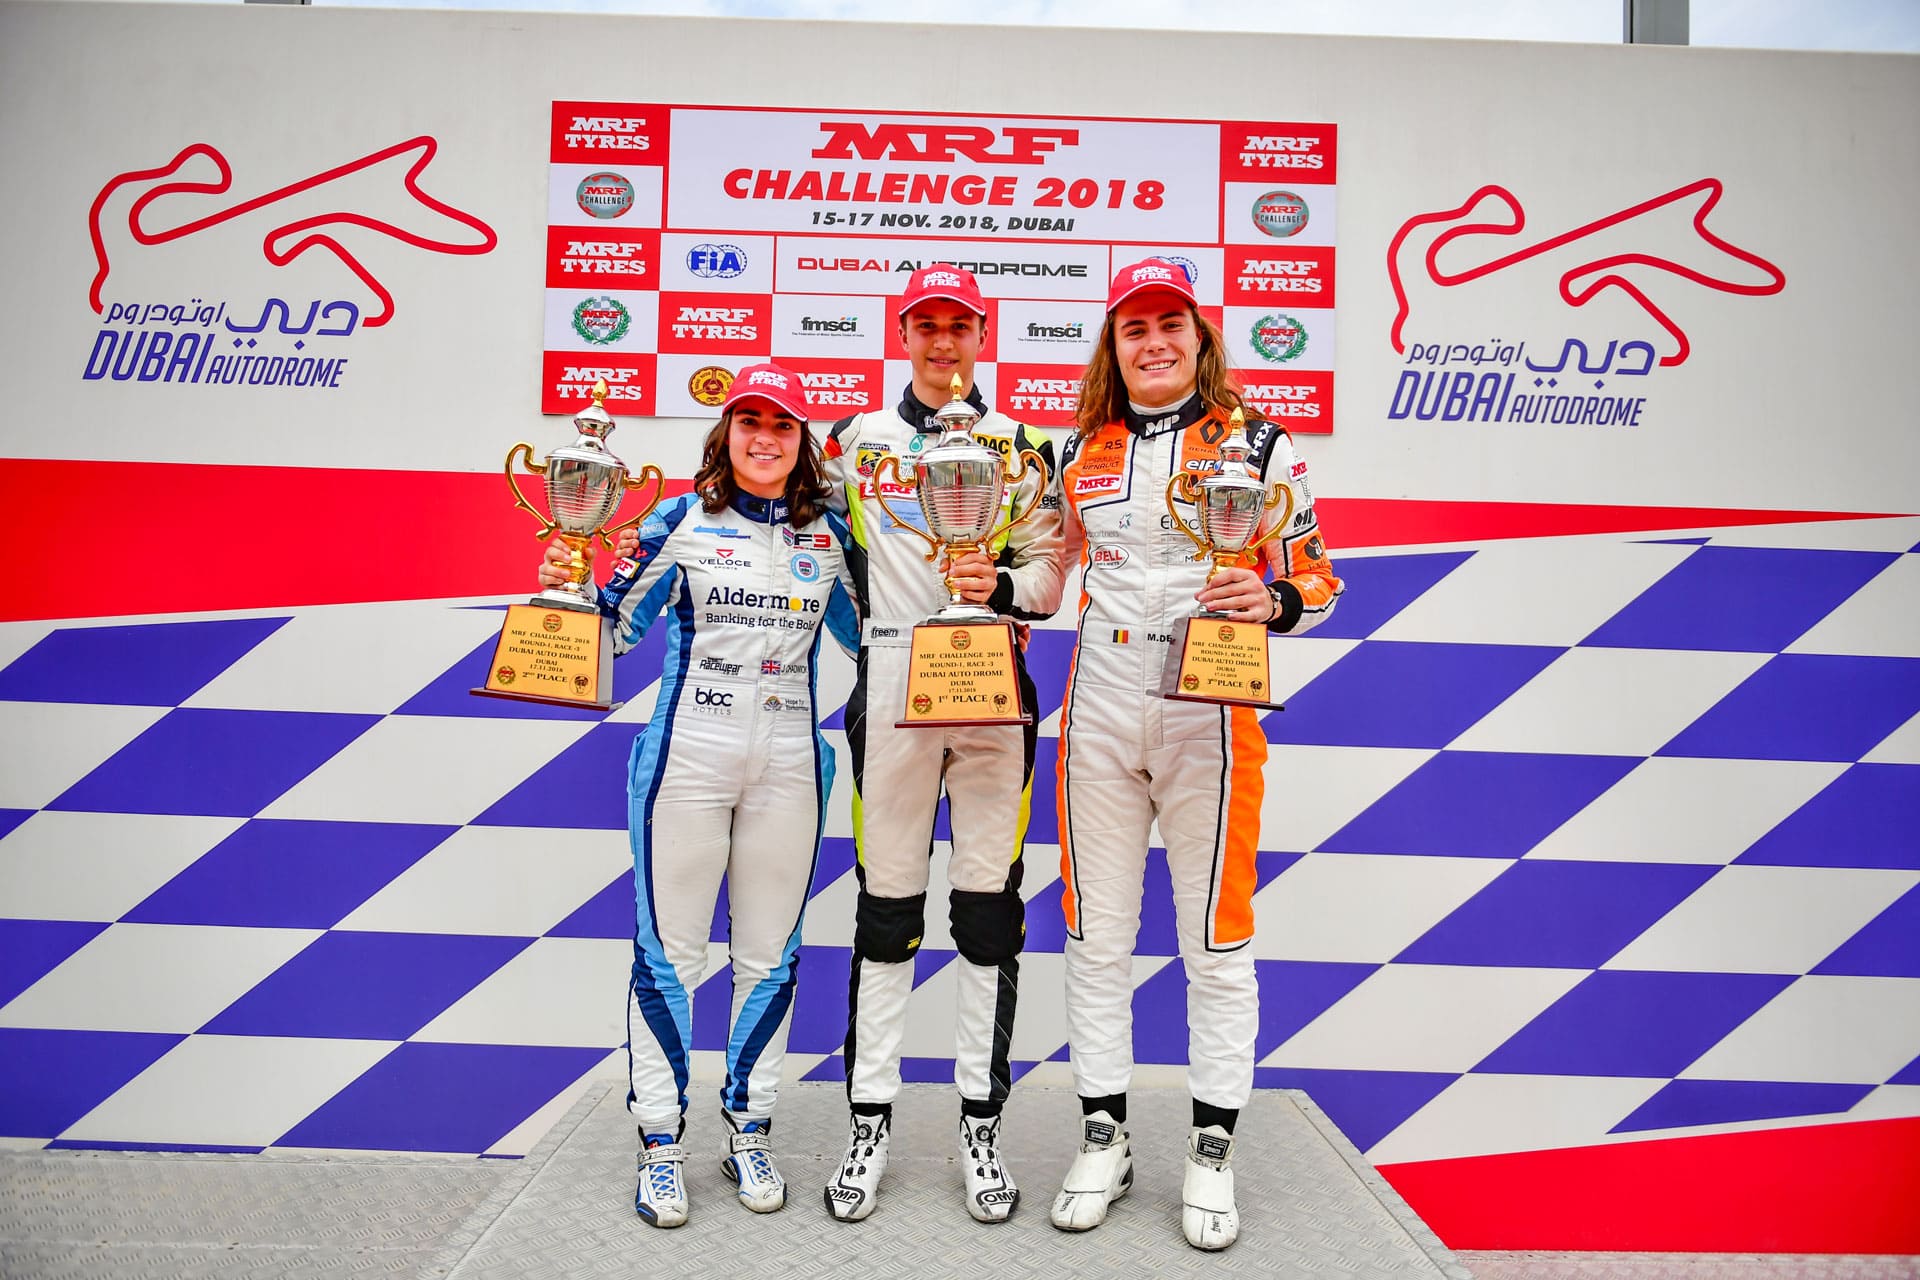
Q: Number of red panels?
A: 11